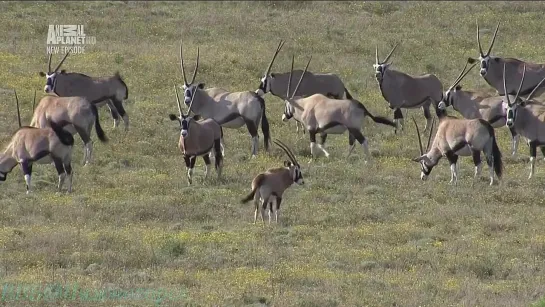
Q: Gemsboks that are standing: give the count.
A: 13